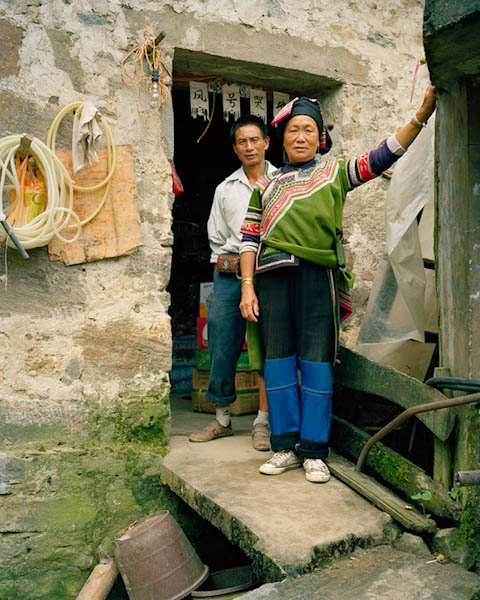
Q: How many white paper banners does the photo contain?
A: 4